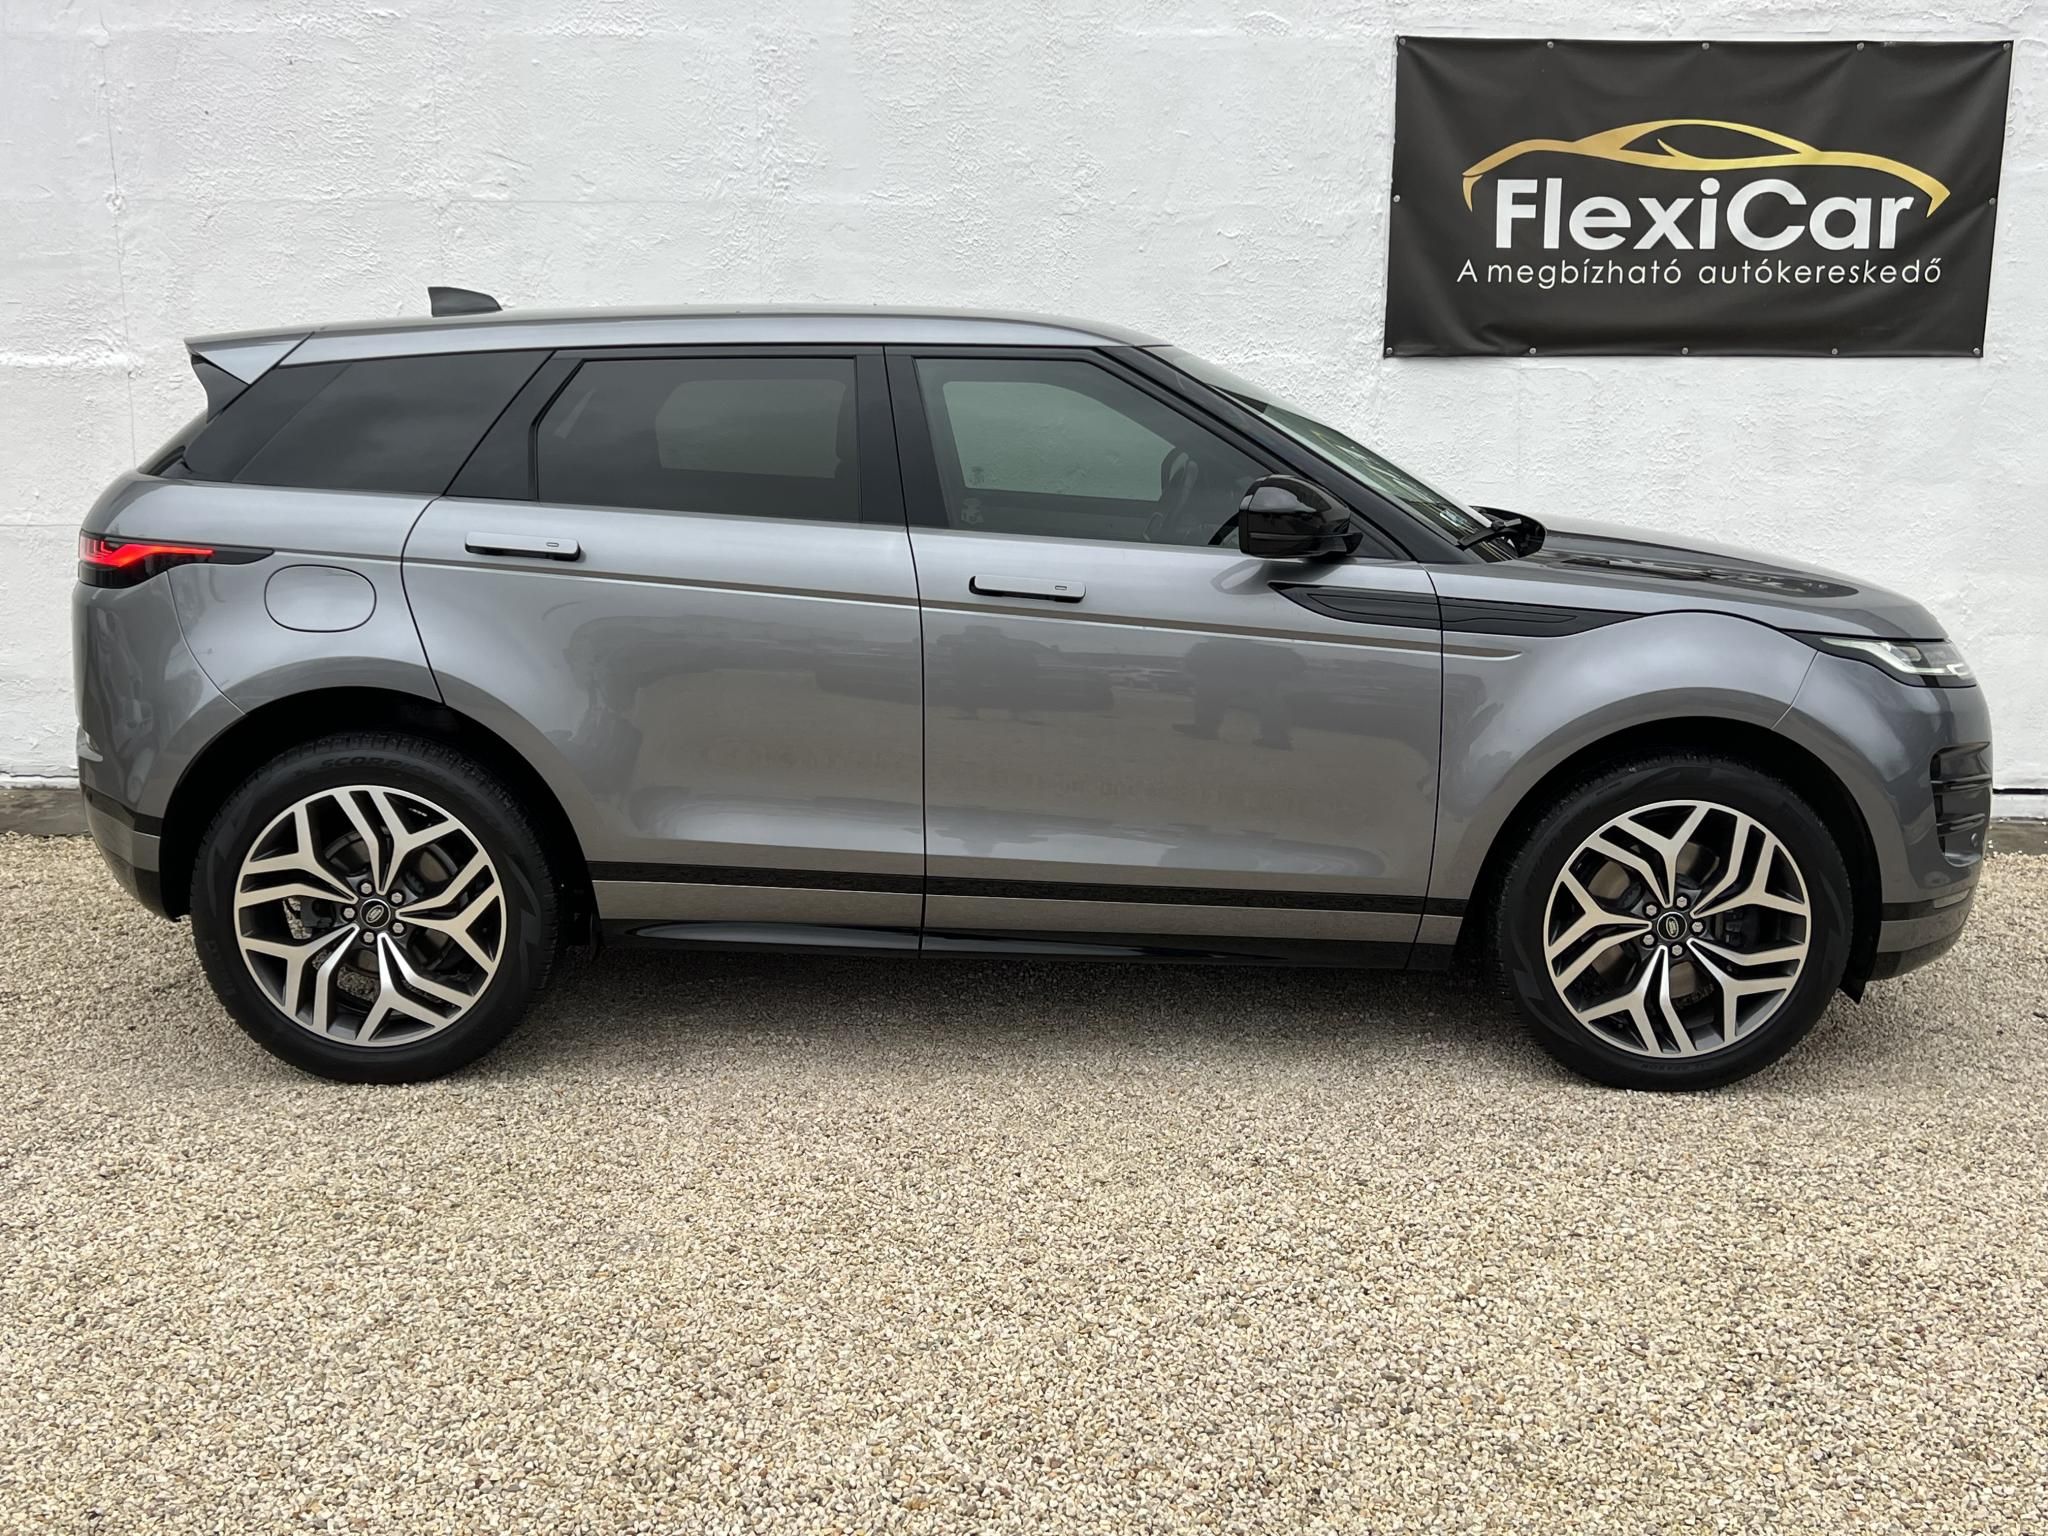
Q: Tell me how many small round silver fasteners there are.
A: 12